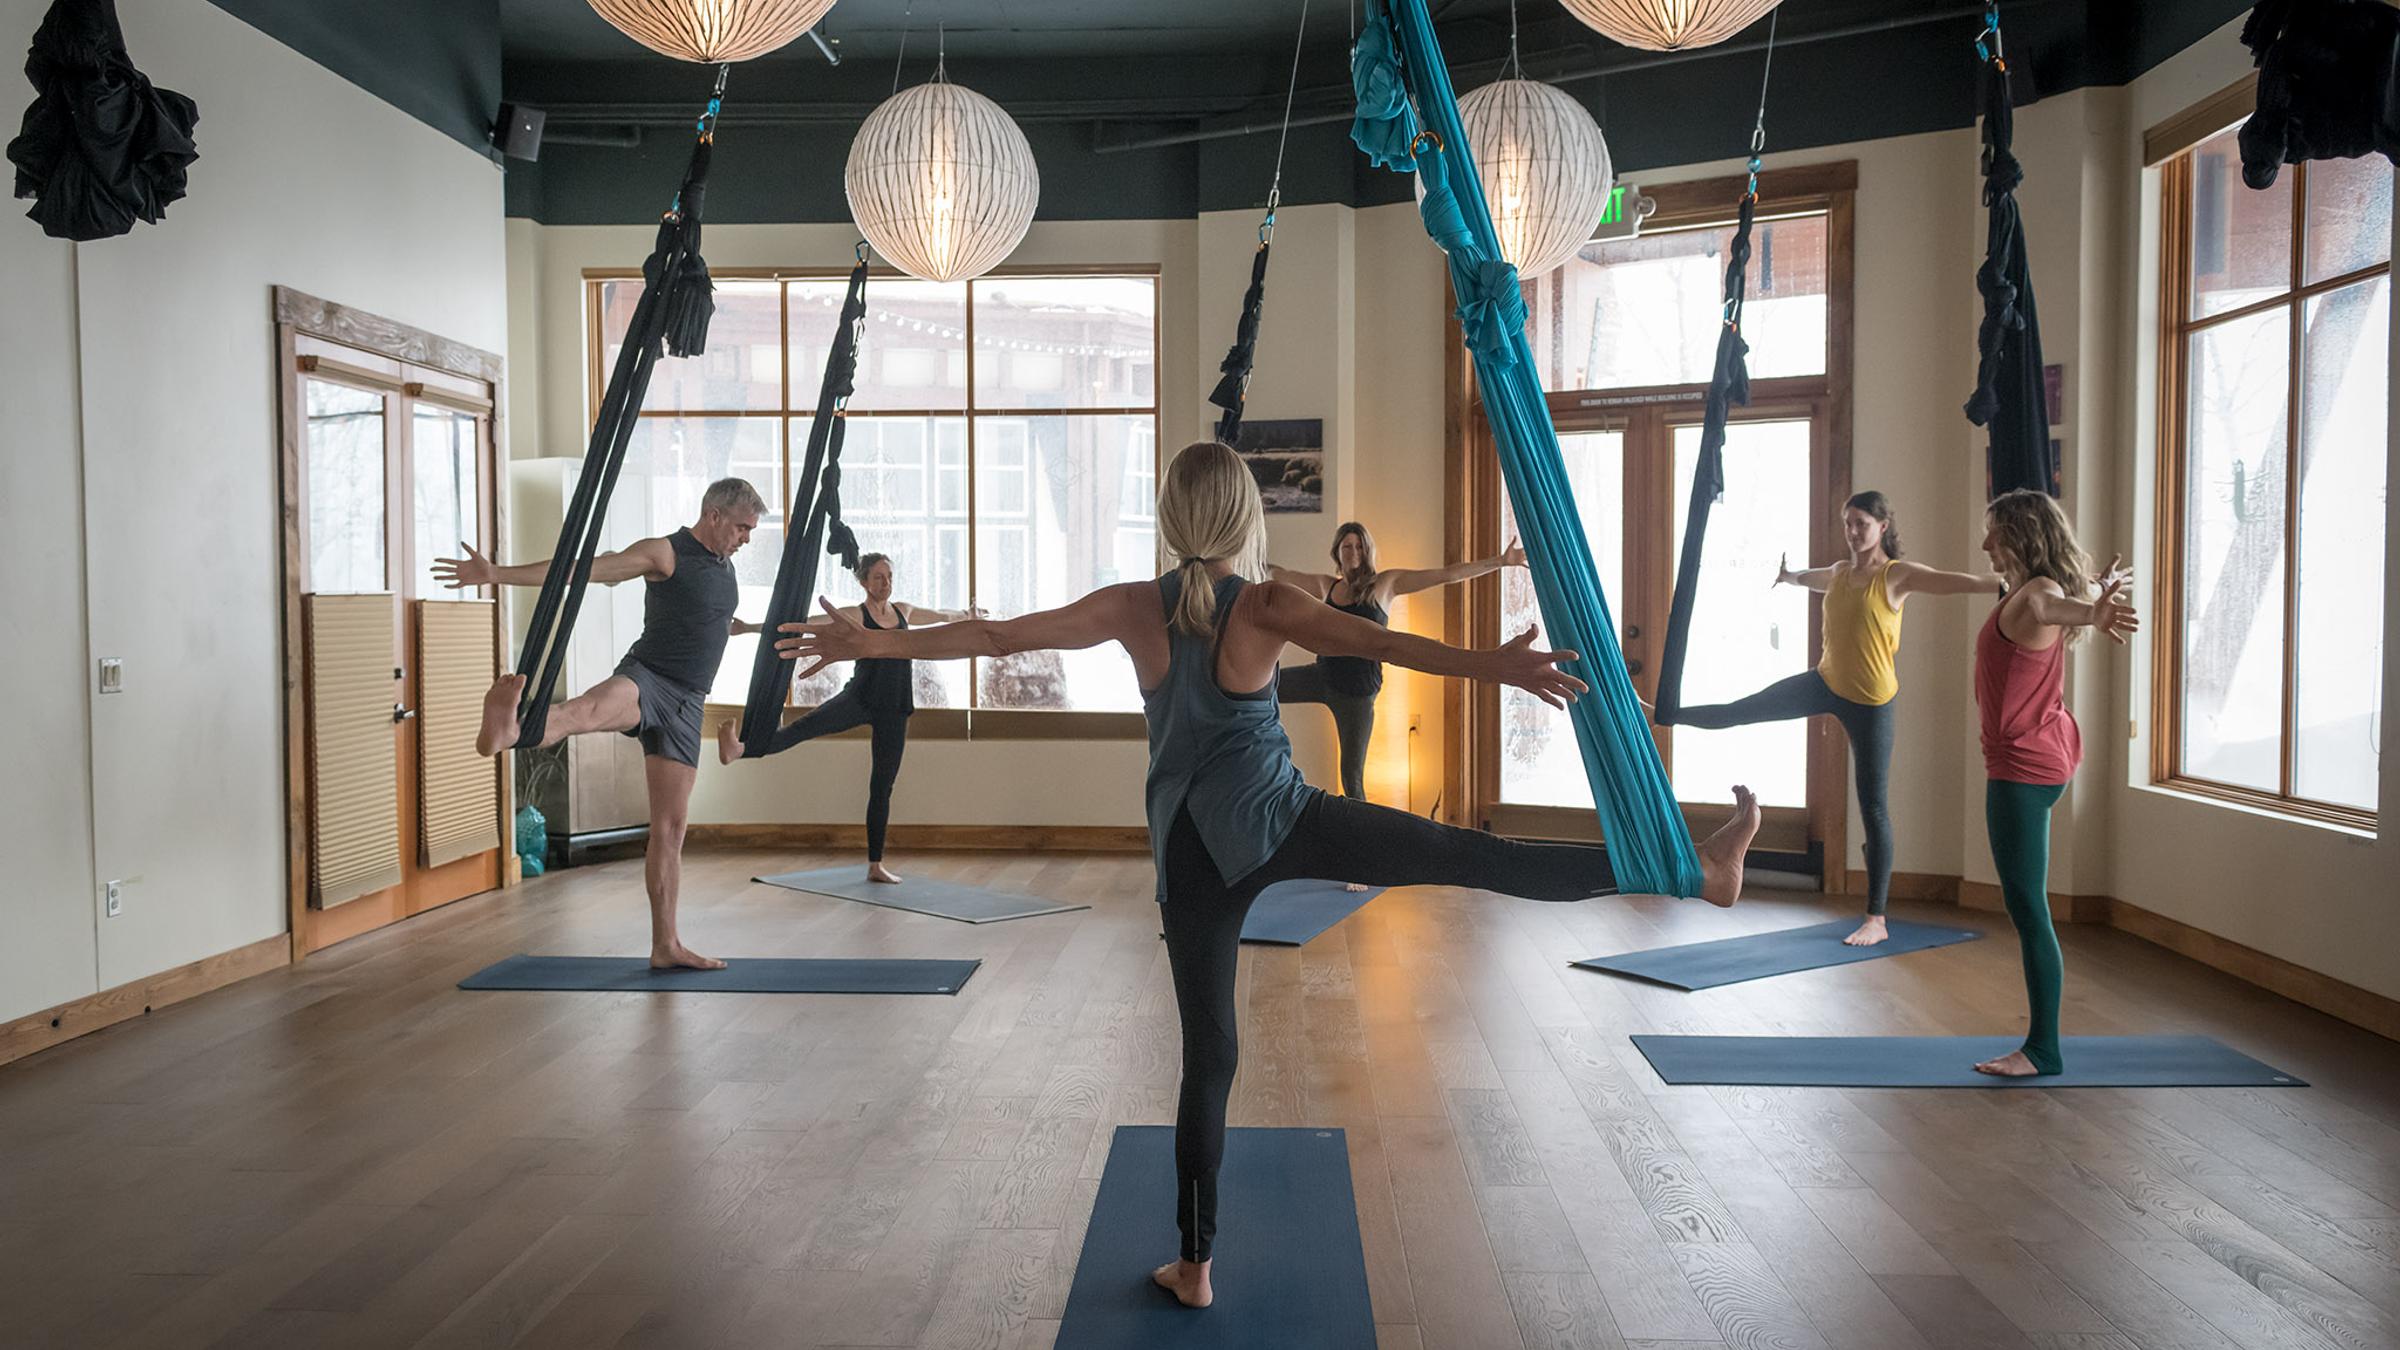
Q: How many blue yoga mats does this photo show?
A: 5